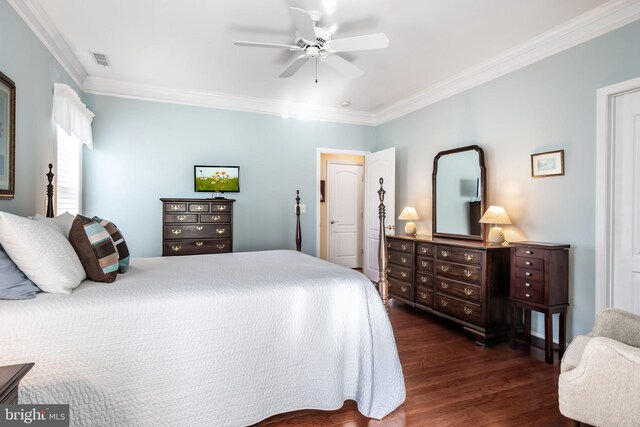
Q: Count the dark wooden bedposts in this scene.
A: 3